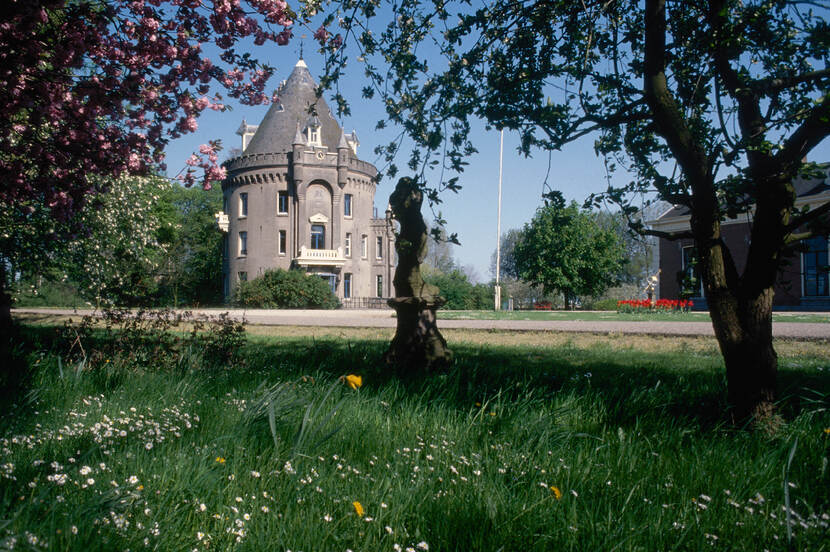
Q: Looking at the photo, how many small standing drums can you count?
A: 0